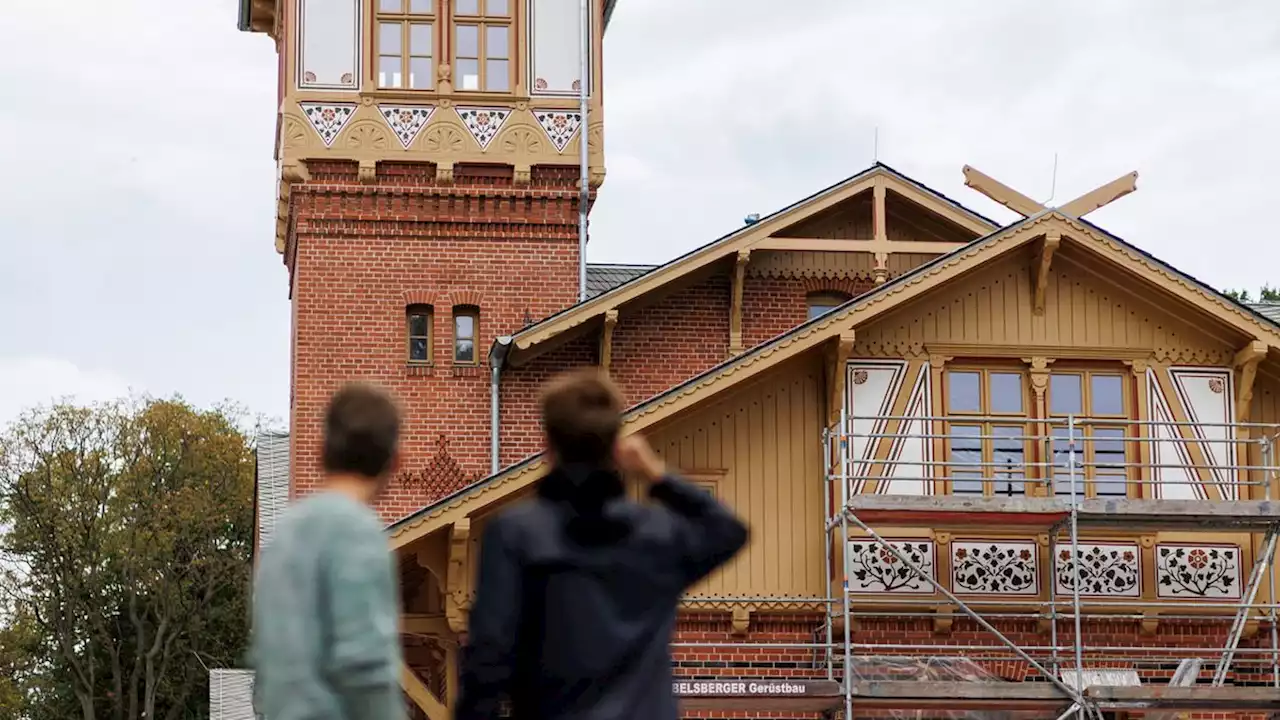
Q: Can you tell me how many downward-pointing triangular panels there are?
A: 4